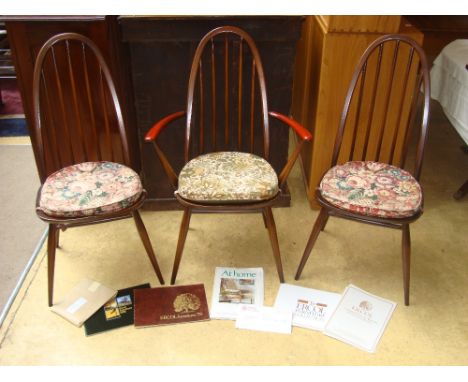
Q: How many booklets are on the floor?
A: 7